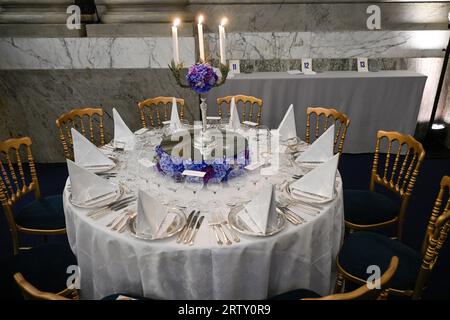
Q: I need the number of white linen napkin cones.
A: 10